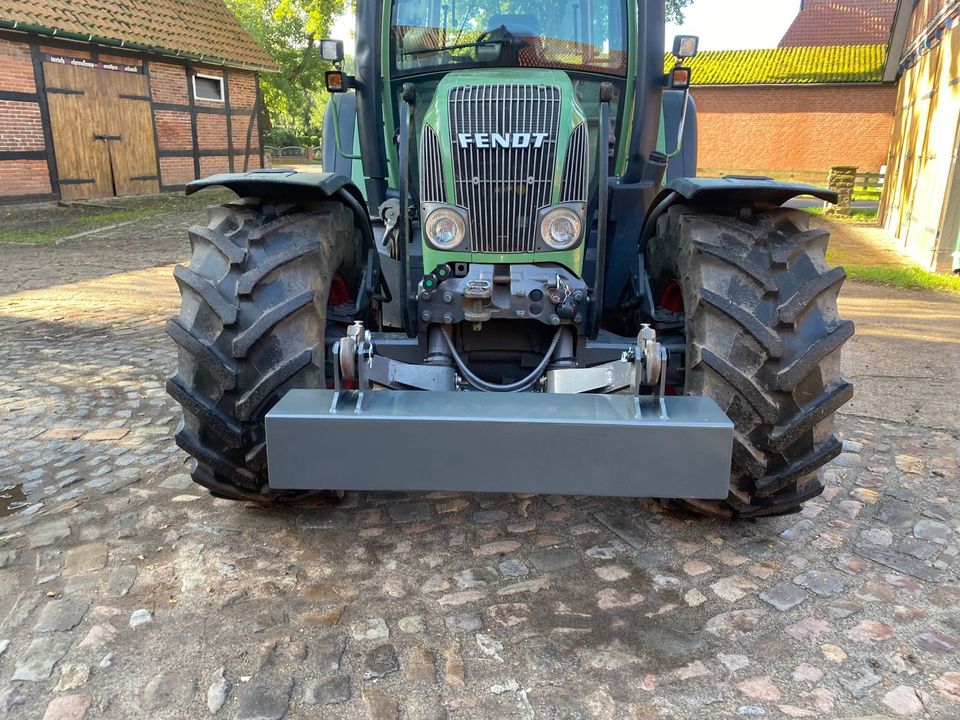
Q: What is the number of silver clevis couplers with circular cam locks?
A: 2